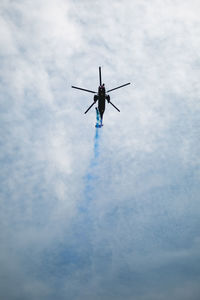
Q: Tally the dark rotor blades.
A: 5